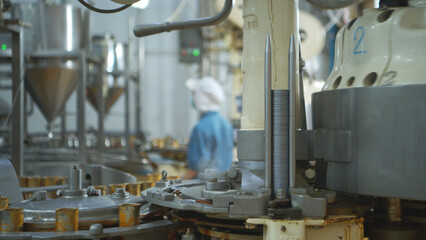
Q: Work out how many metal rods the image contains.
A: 2